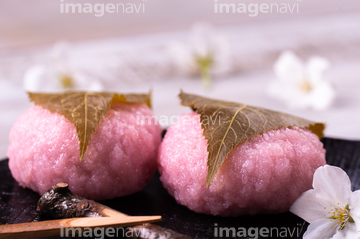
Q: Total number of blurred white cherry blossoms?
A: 3